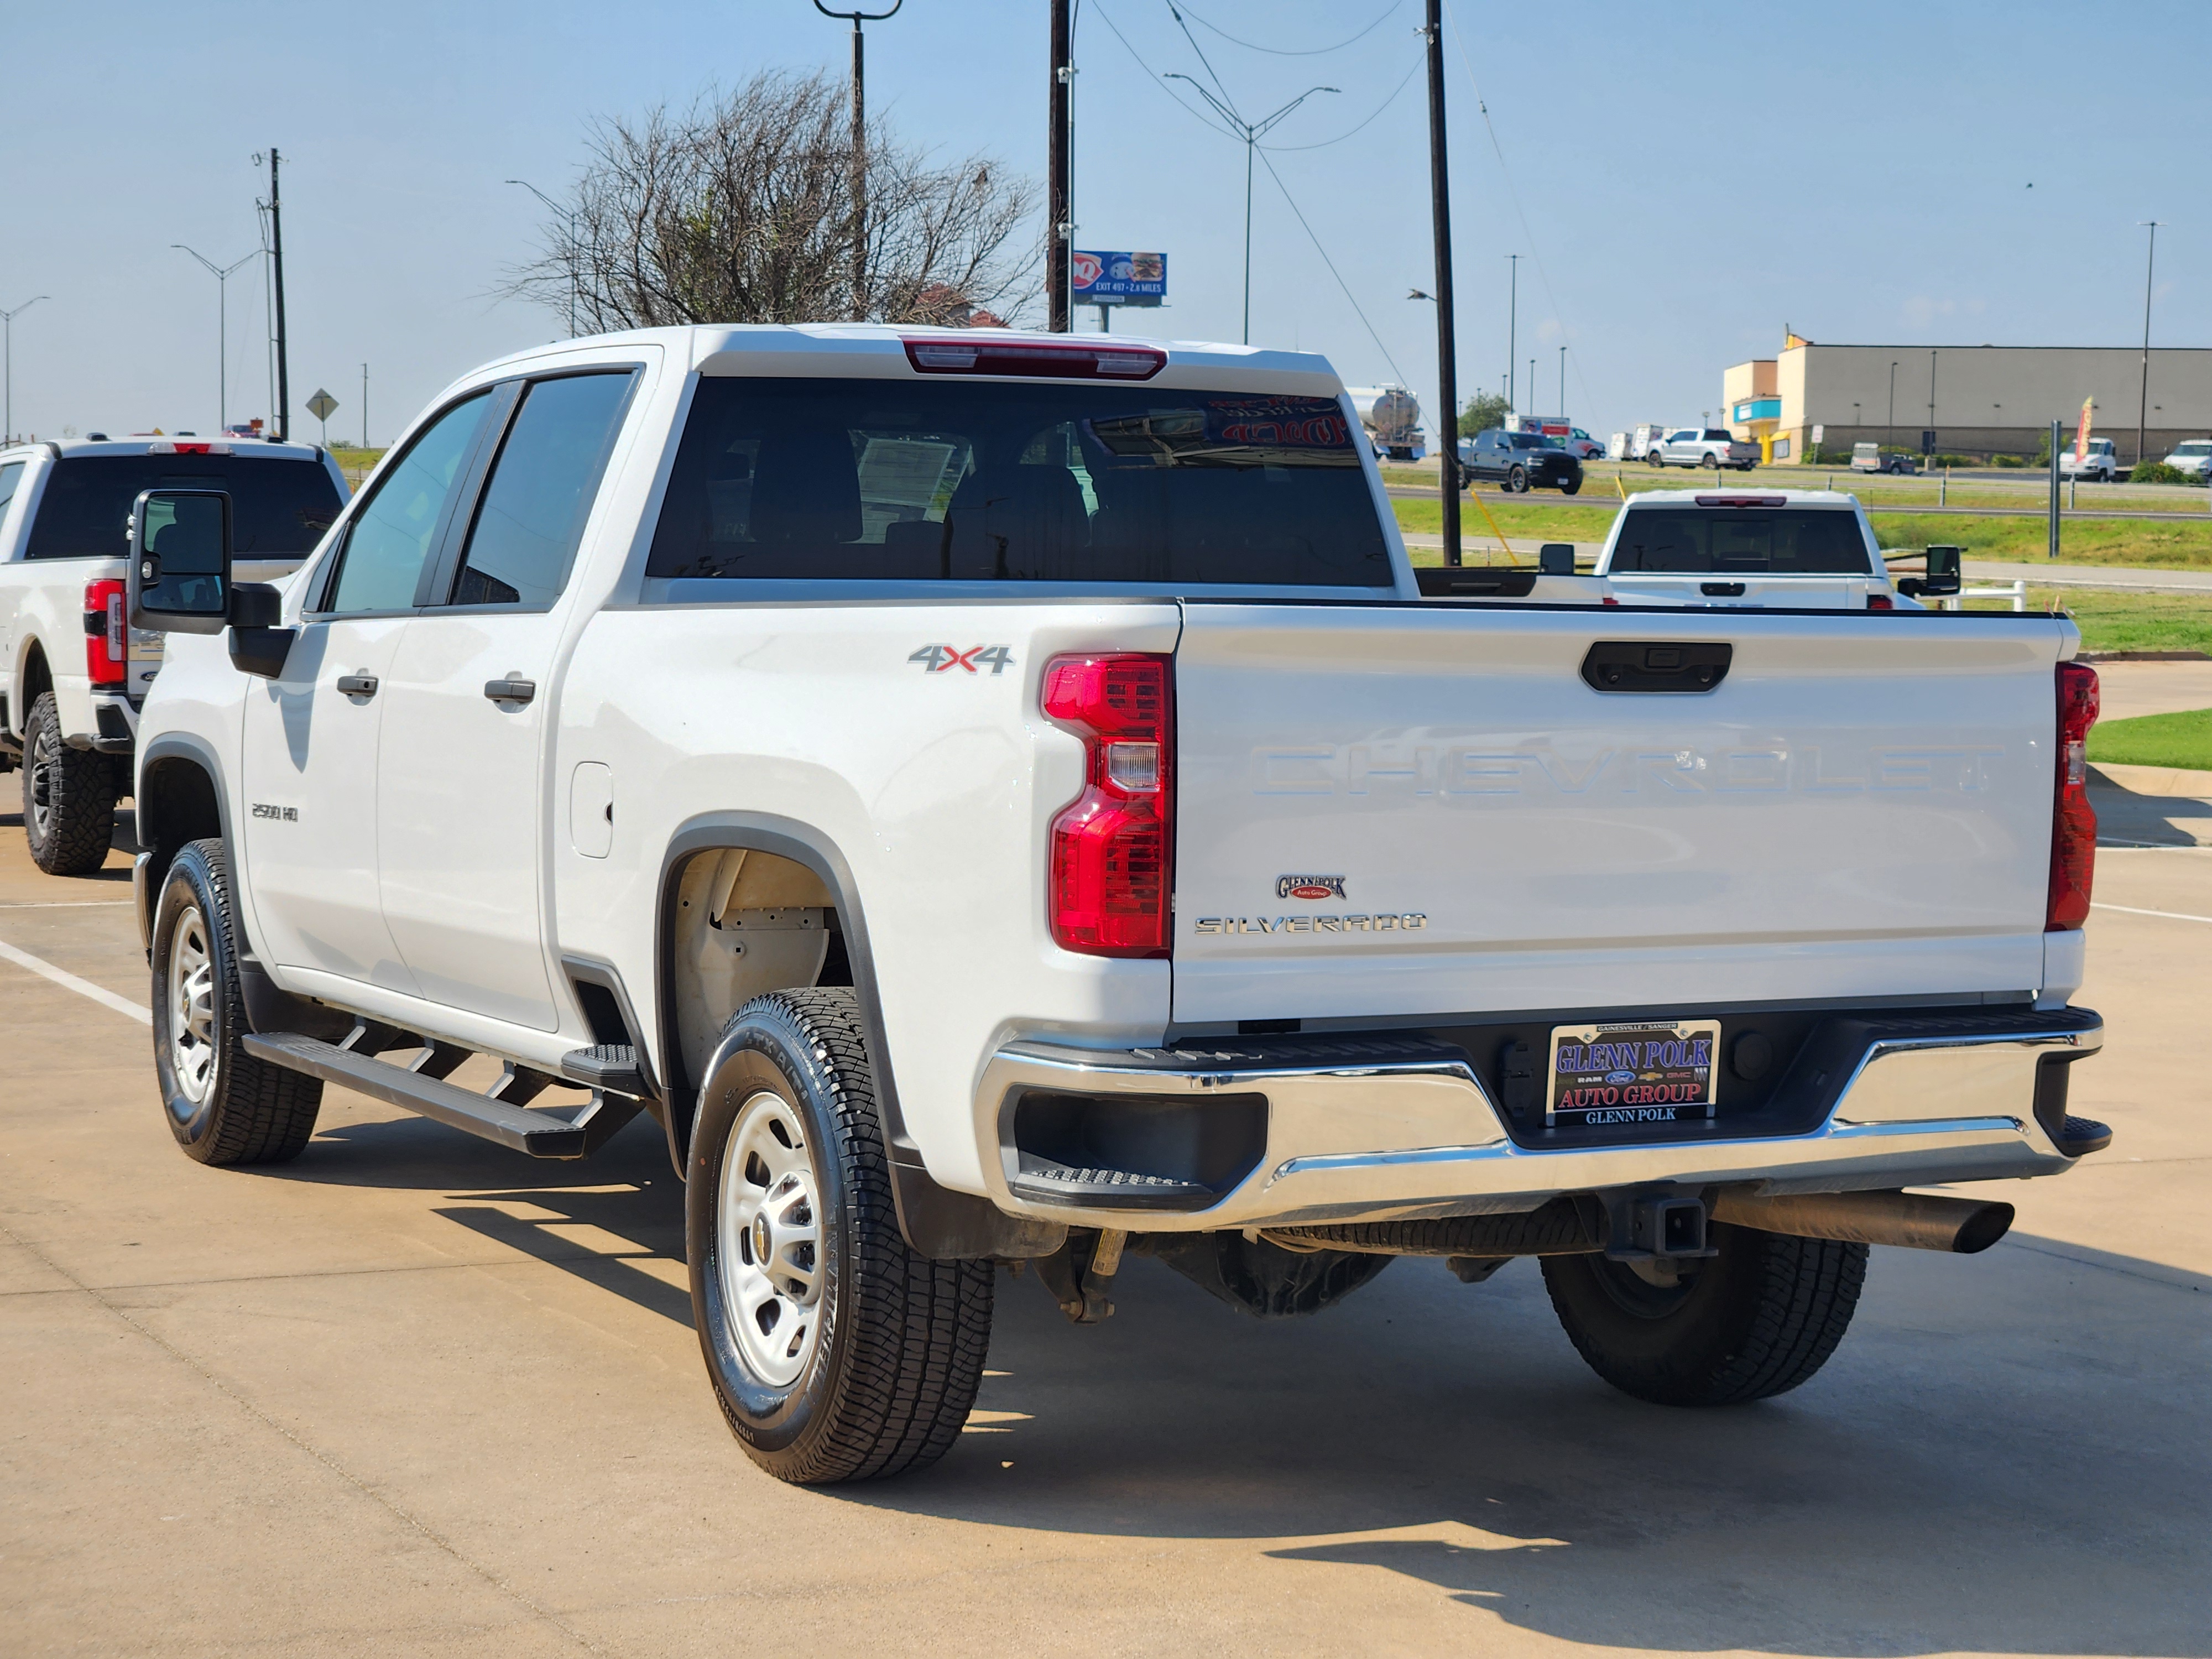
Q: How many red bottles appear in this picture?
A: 0